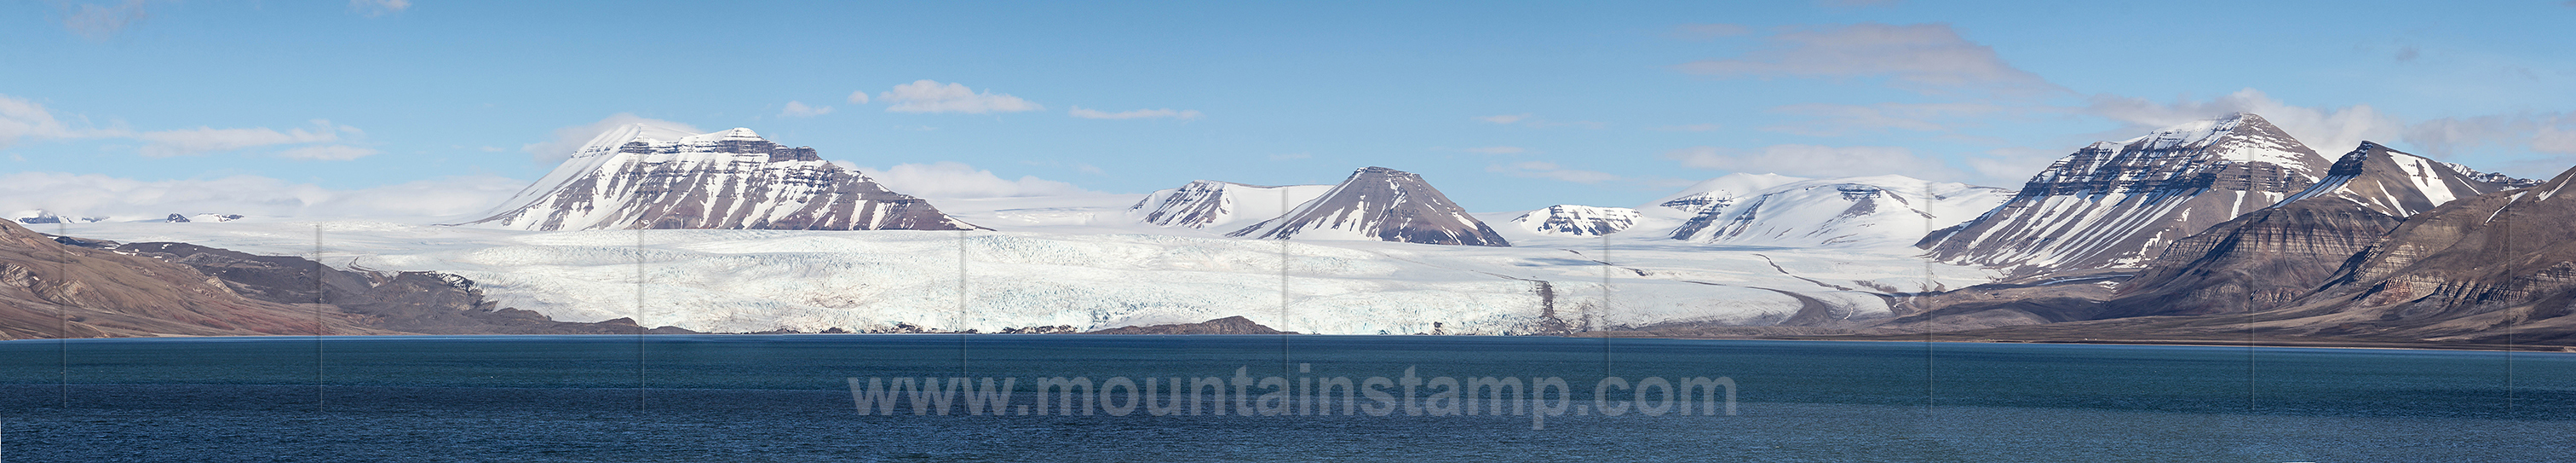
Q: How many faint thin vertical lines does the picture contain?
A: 9